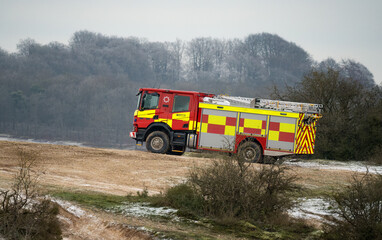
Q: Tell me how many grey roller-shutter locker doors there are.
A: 3